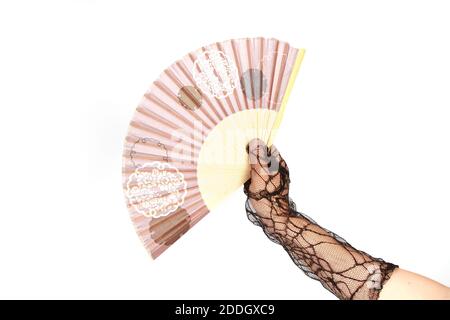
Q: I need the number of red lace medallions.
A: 0